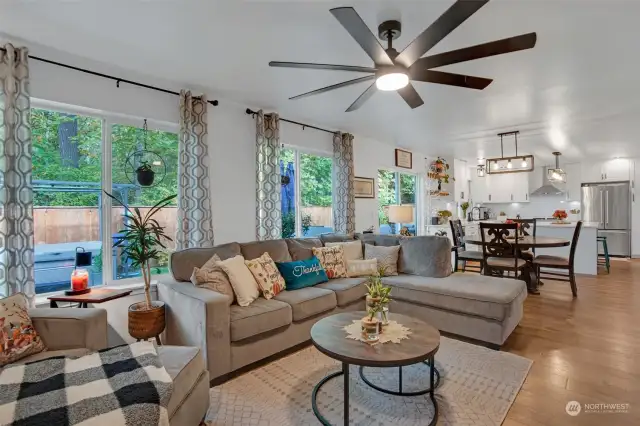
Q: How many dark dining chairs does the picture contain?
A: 4